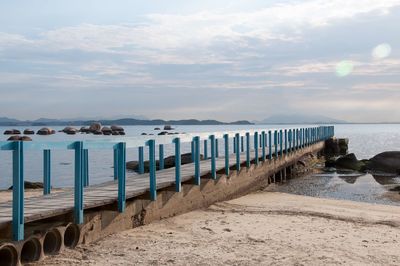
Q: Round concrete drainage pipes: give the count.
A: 4